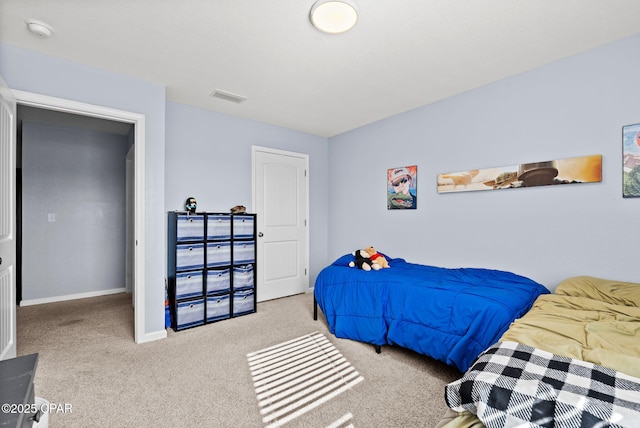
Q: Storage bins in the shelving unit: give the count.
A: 12